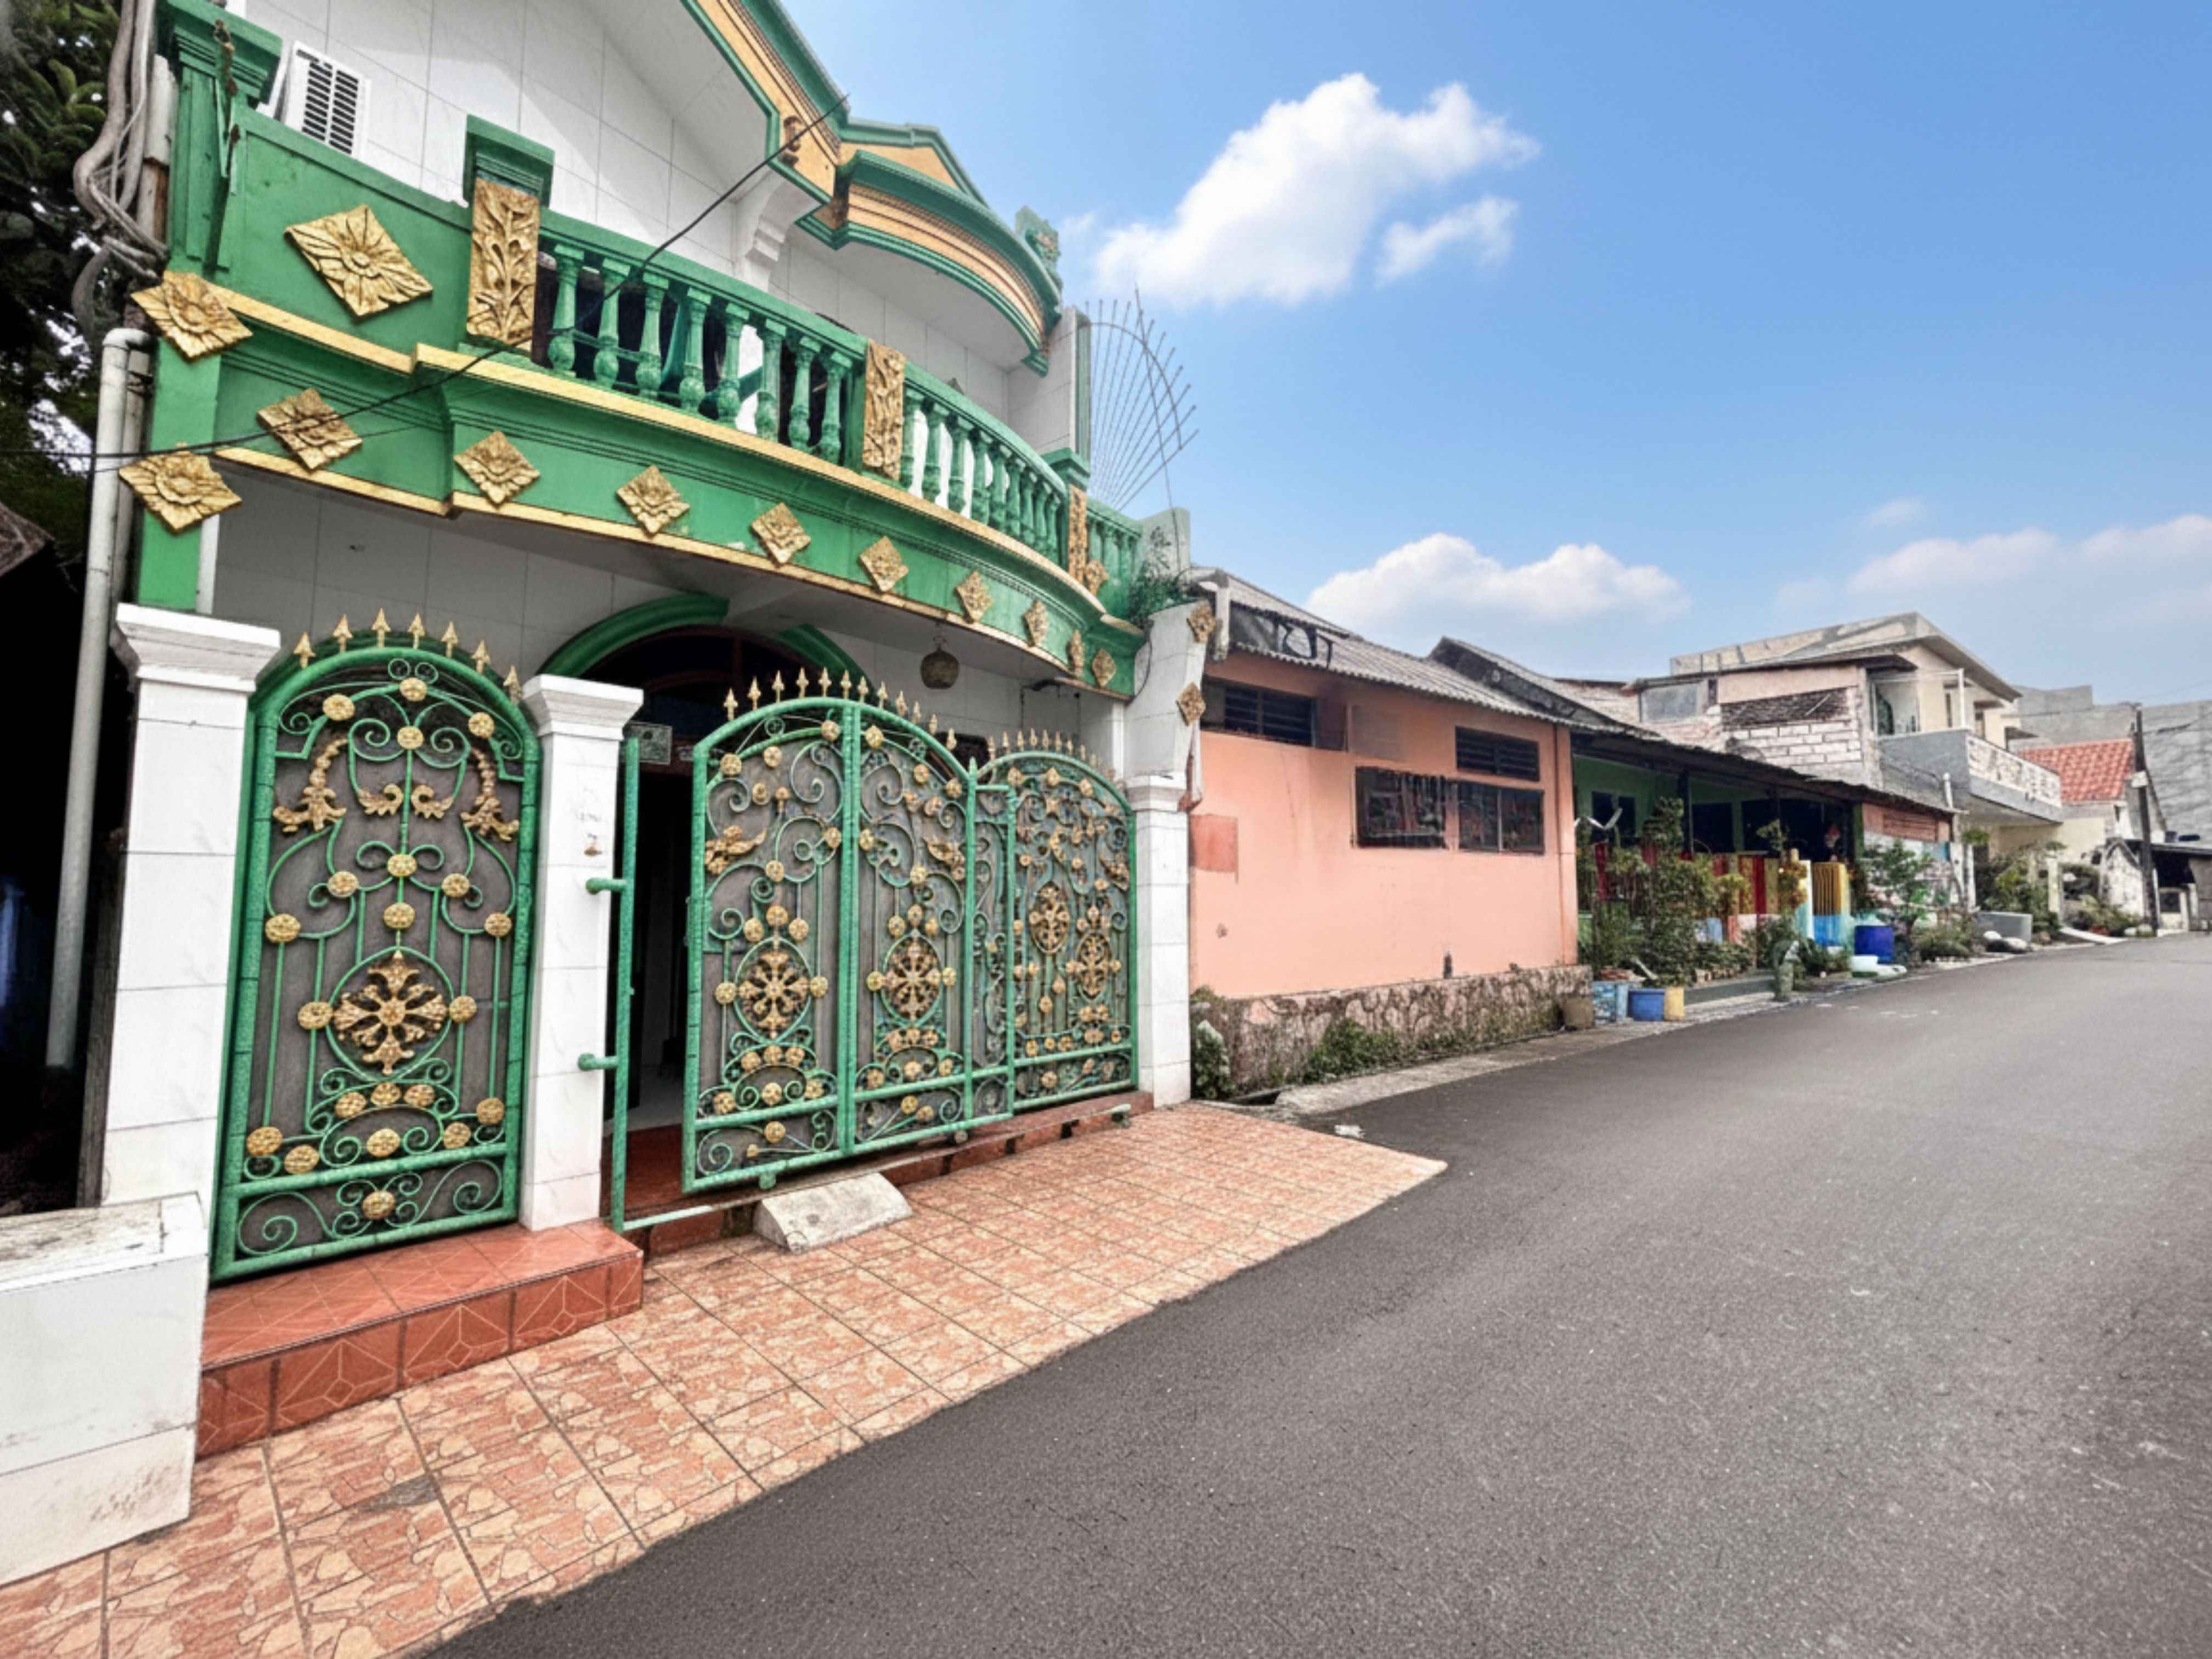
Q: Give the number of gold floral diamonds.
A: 15